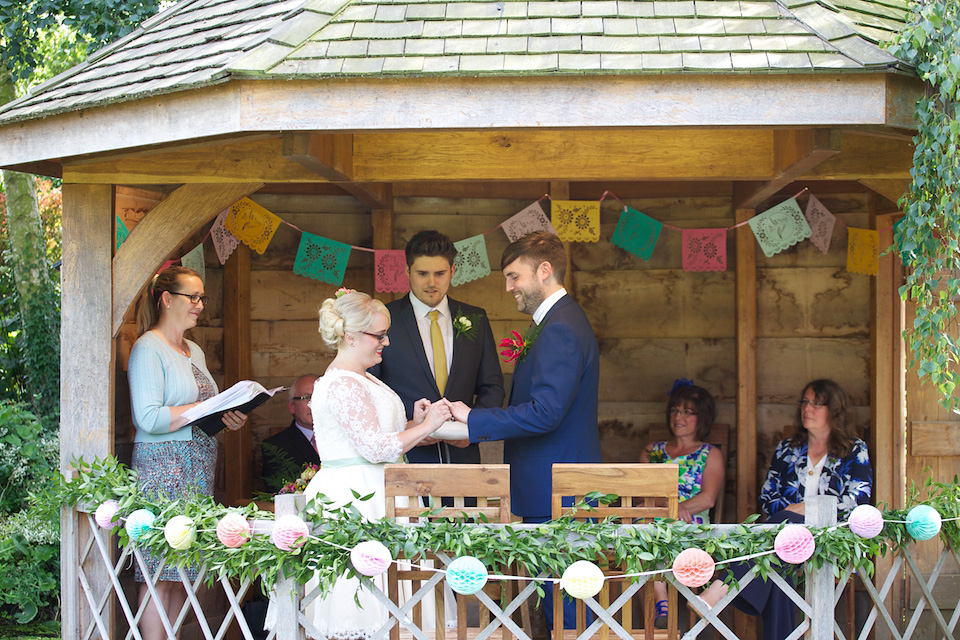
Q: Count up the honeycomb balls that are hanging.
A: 12